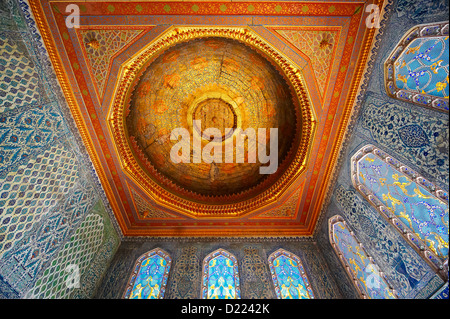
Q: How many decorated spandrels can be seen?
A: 4